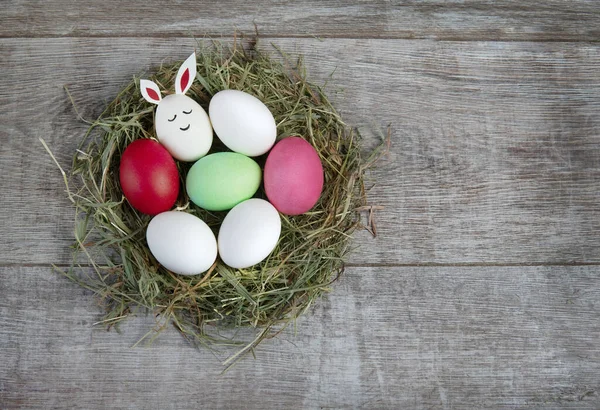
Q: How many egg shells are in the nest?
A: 7